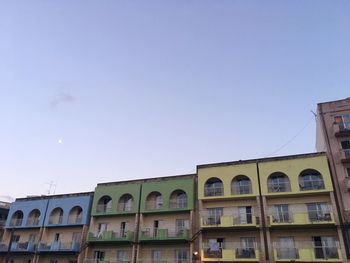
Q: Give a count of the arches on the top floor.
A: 12